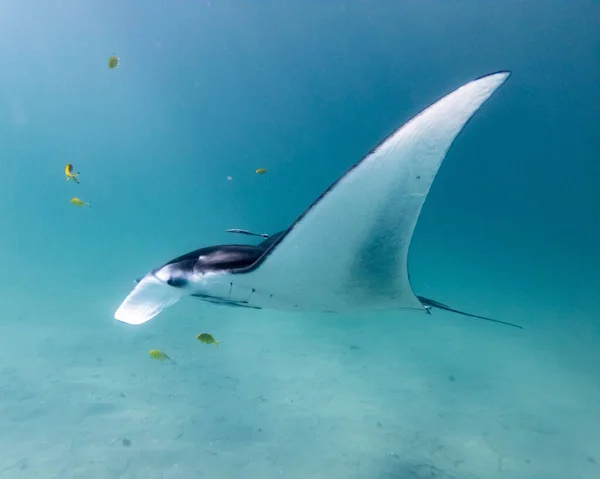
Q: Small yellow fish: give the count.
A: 6